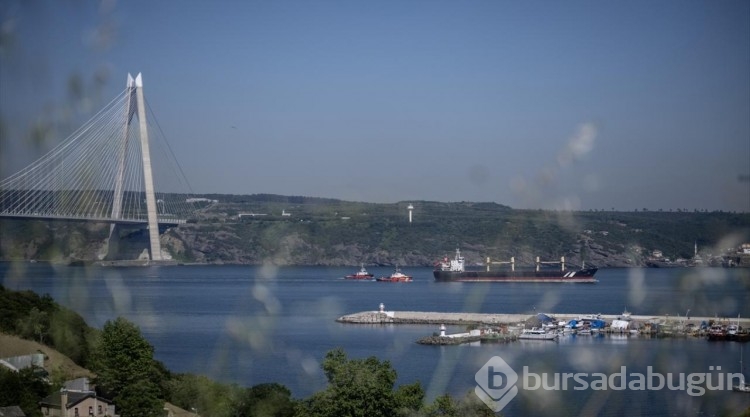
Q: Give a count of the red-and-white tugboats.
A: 2